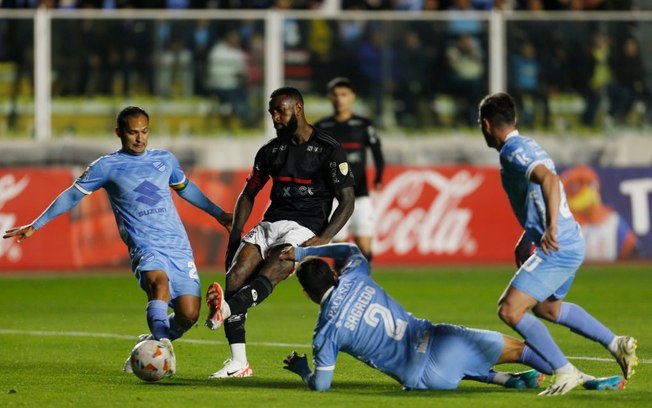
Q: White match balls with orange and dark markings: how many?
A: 1